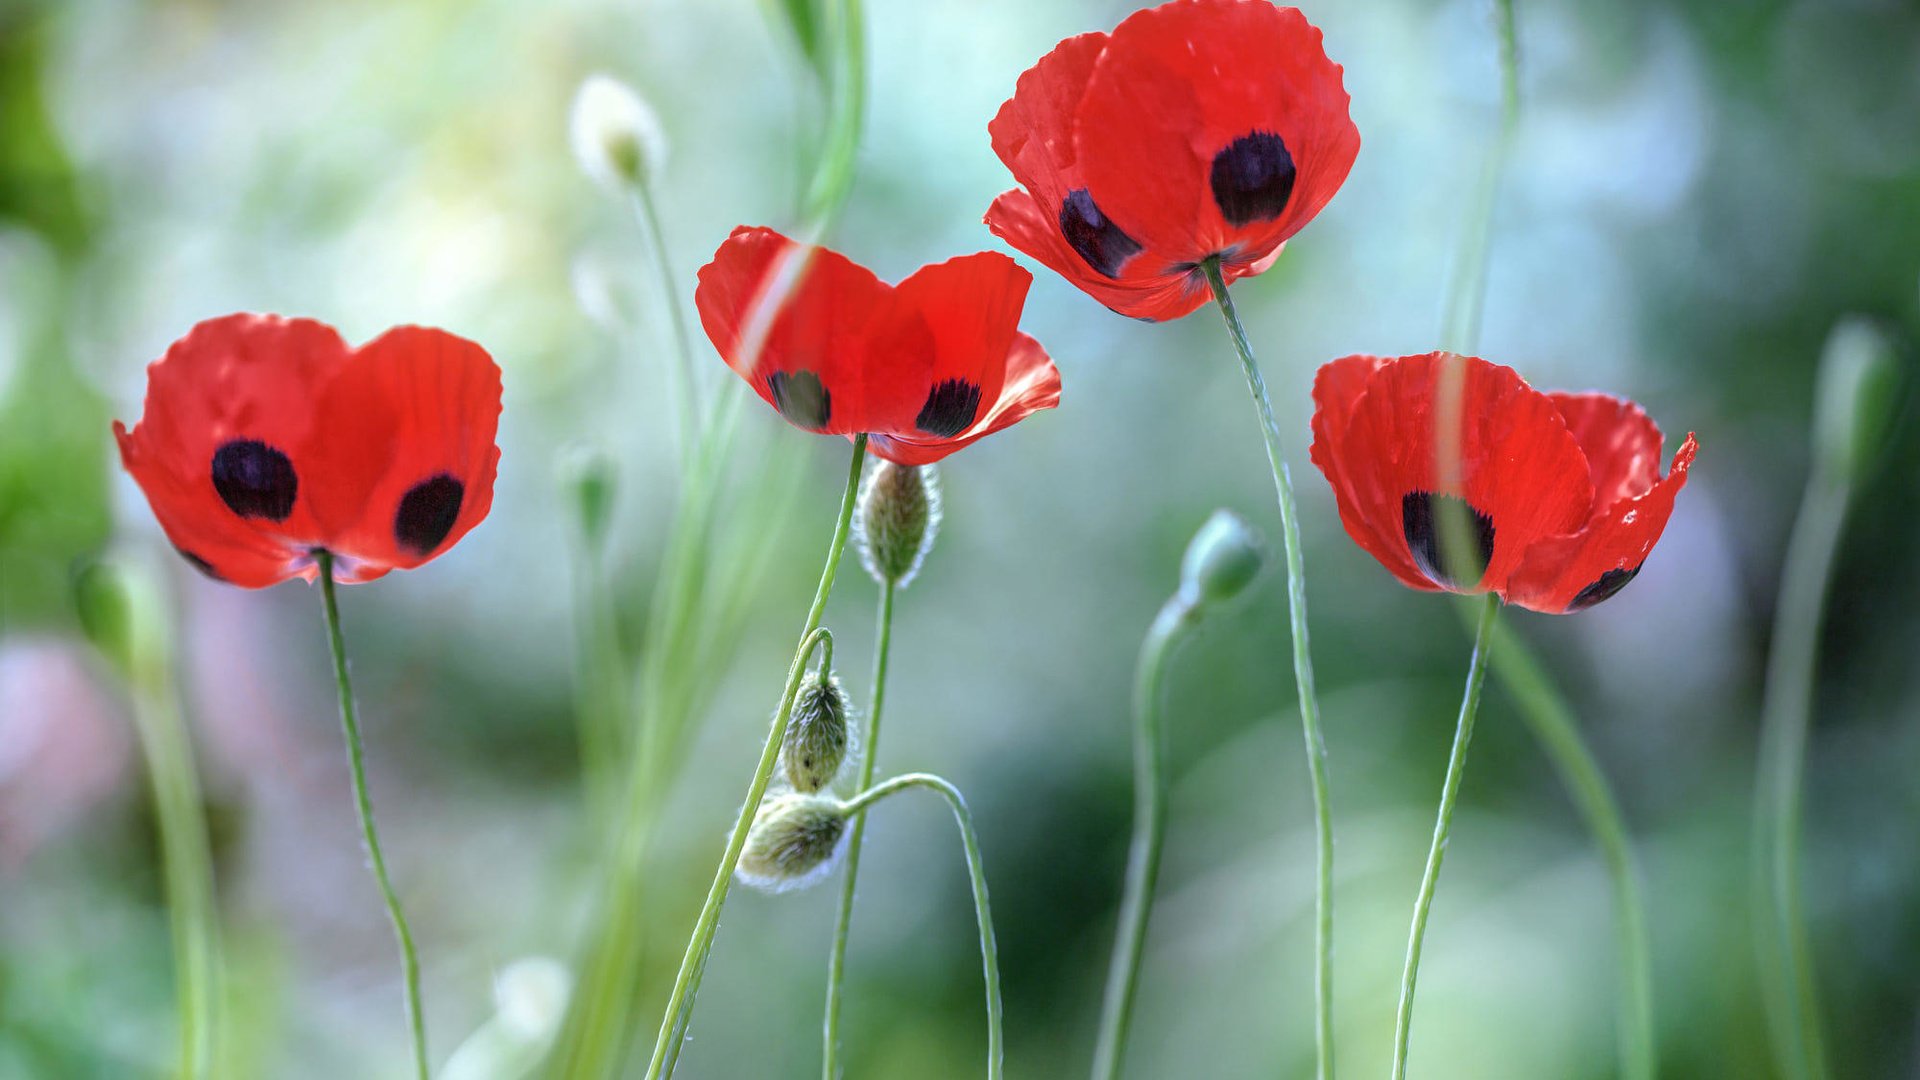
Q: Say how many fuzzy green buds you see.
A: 3